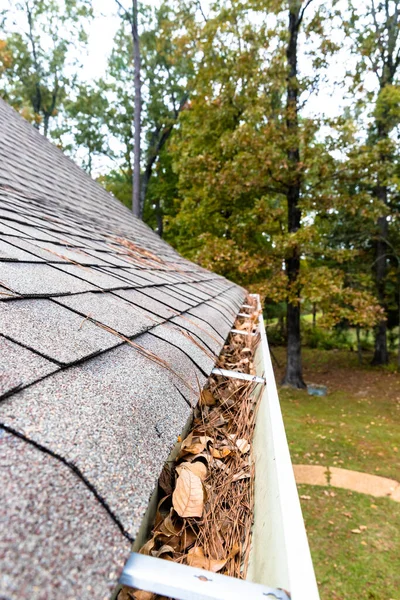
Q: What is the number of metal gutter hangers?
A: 5